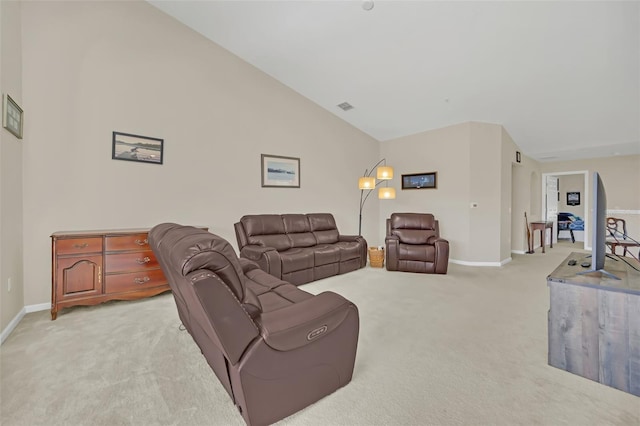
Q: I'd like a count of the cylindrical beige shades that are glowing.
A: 3